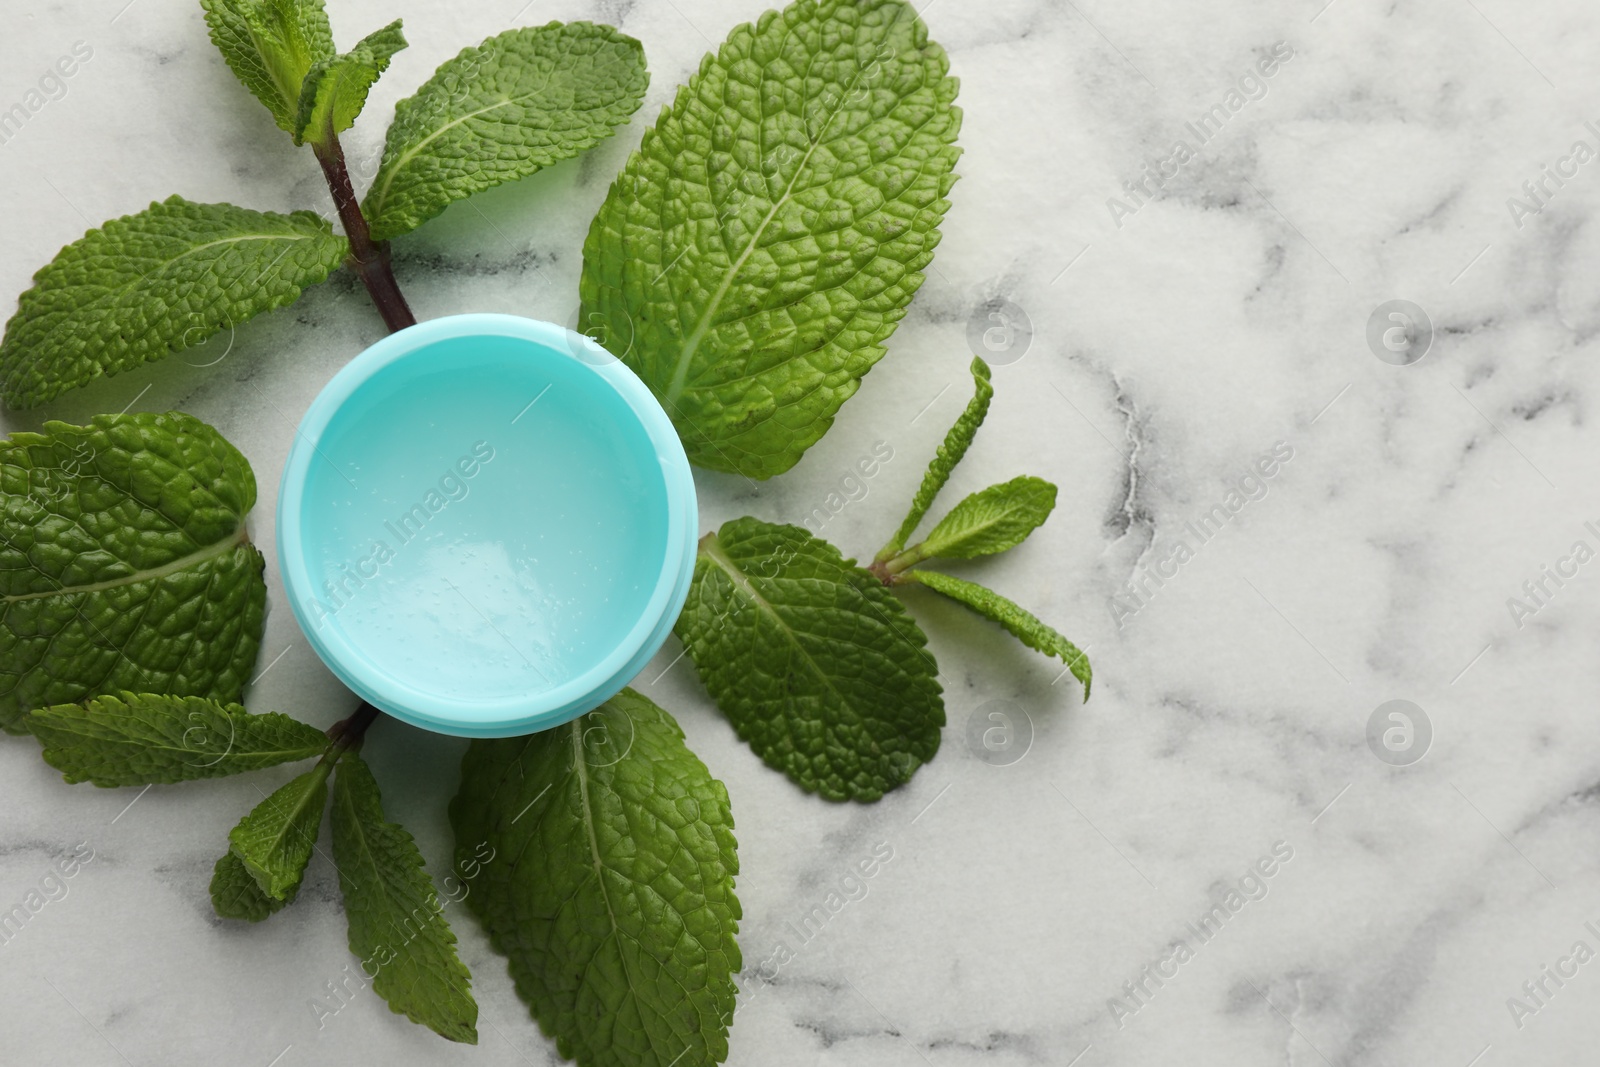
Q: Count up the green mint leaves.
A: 15